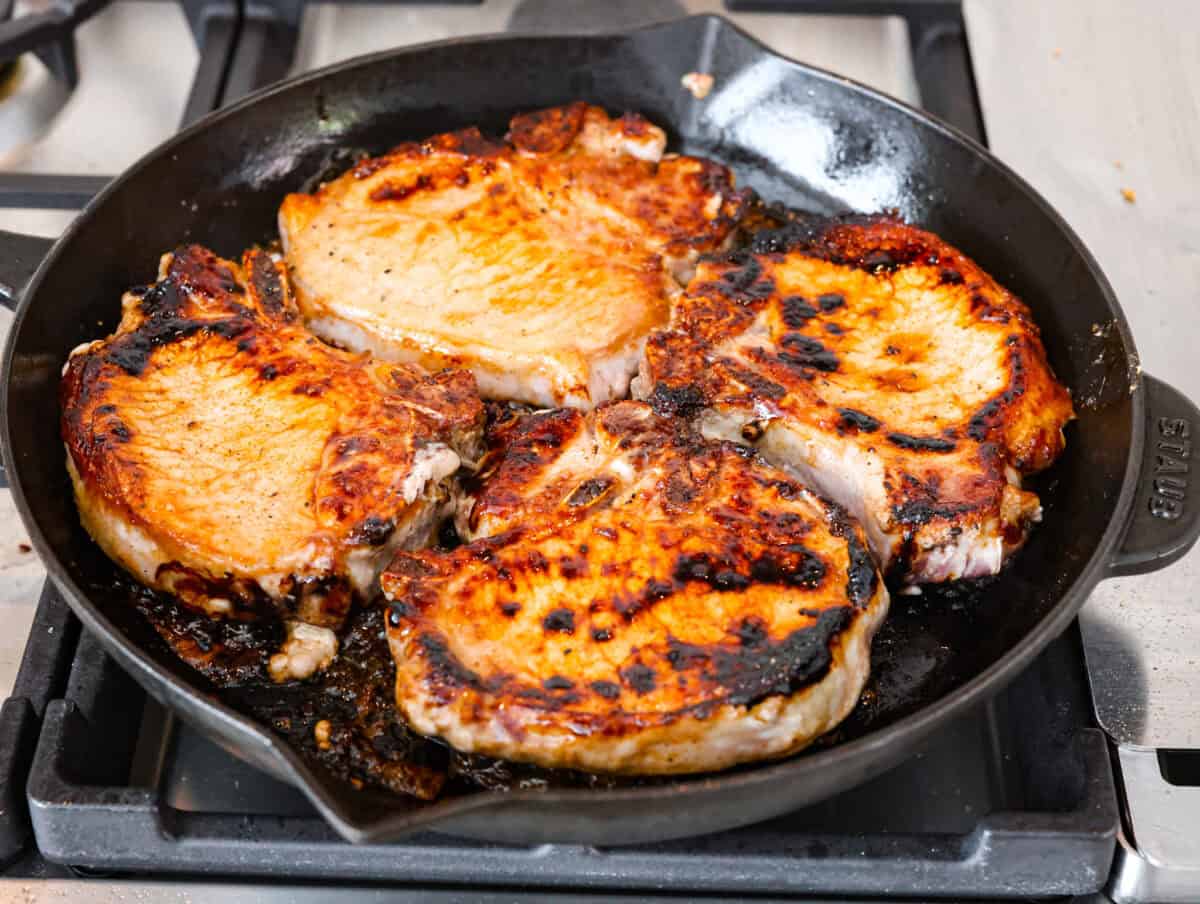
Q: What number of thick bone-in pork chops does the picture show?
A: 4